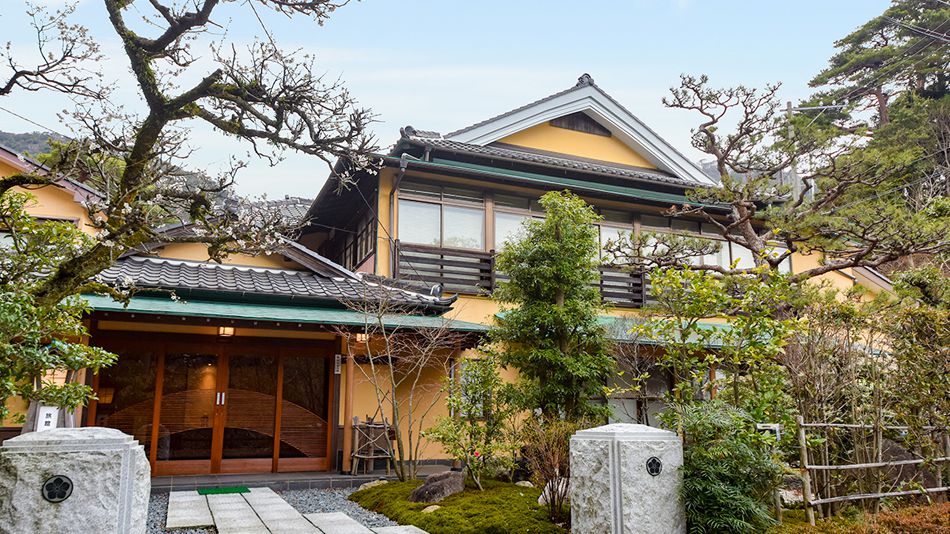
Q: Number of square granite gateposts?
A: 2